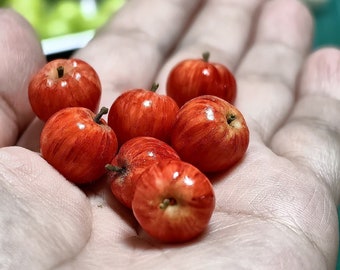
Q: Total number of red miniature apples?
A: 7